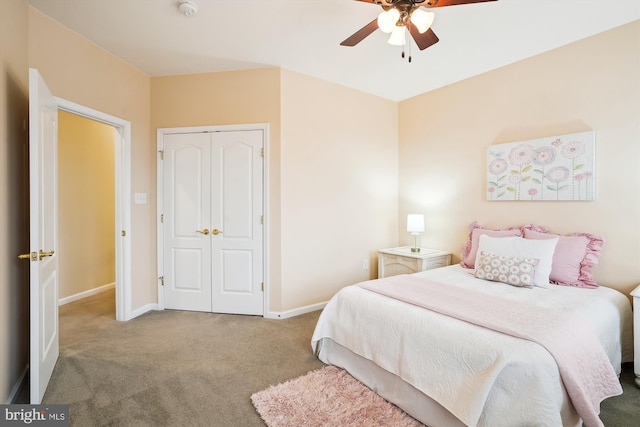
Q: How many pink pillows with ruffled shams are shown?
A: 2